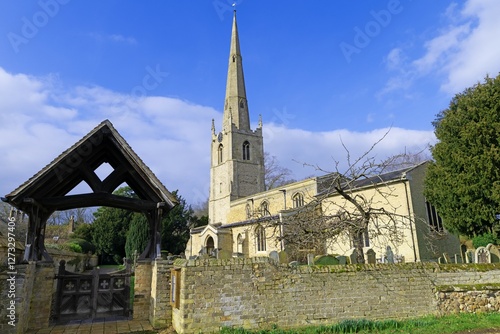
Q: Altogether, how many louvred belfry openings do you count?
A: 2